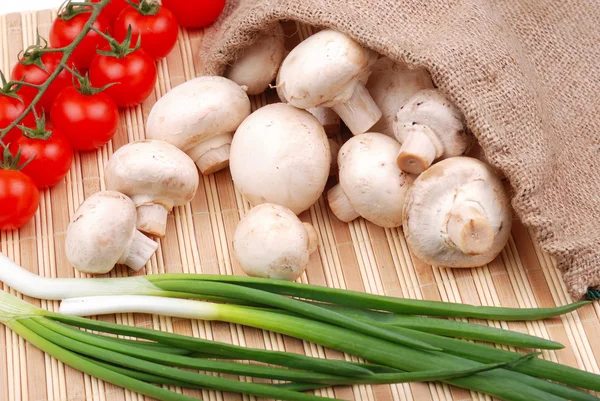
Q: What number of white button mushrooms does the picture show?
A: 11